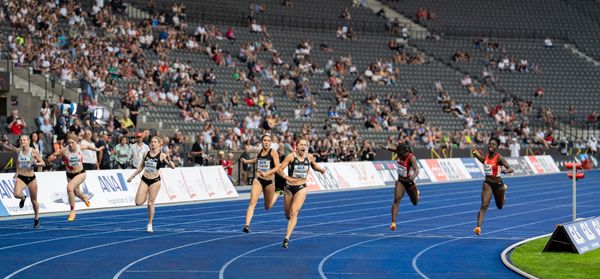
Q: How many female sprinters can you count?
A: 7